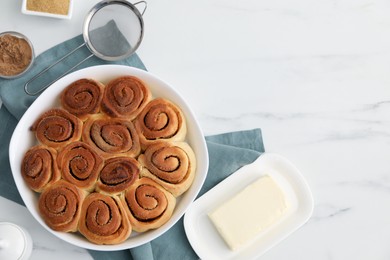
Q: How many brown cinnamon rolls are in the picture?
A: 12